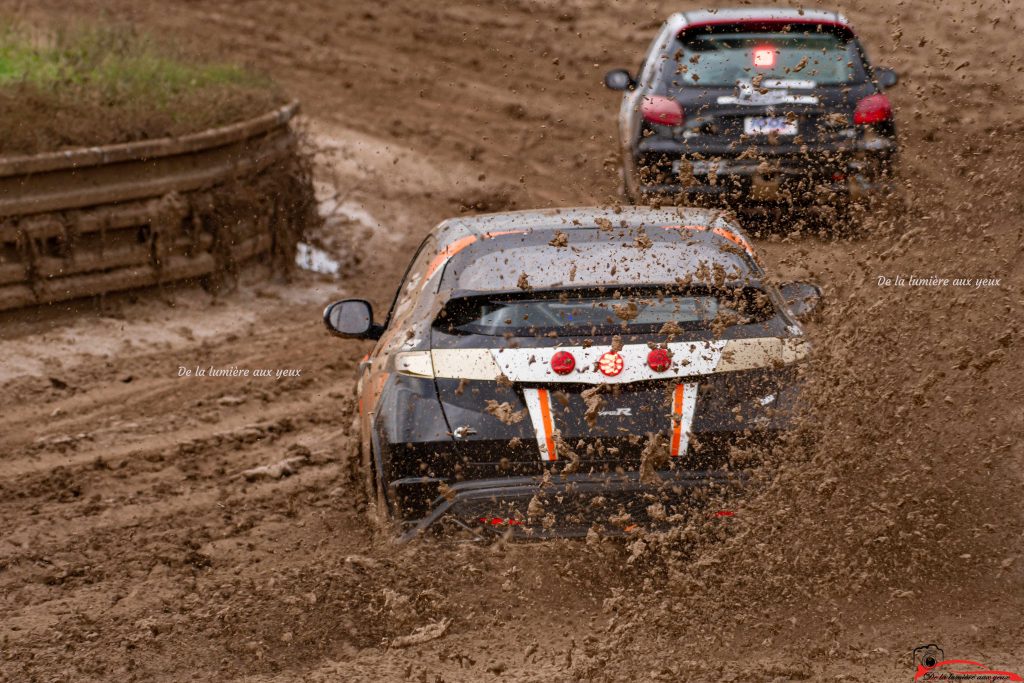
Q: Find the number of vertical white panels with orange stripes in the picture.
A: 2